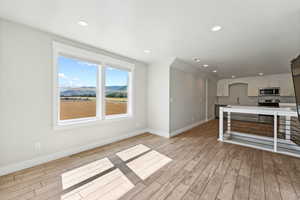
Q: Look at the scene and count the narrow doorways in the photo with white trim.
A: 1